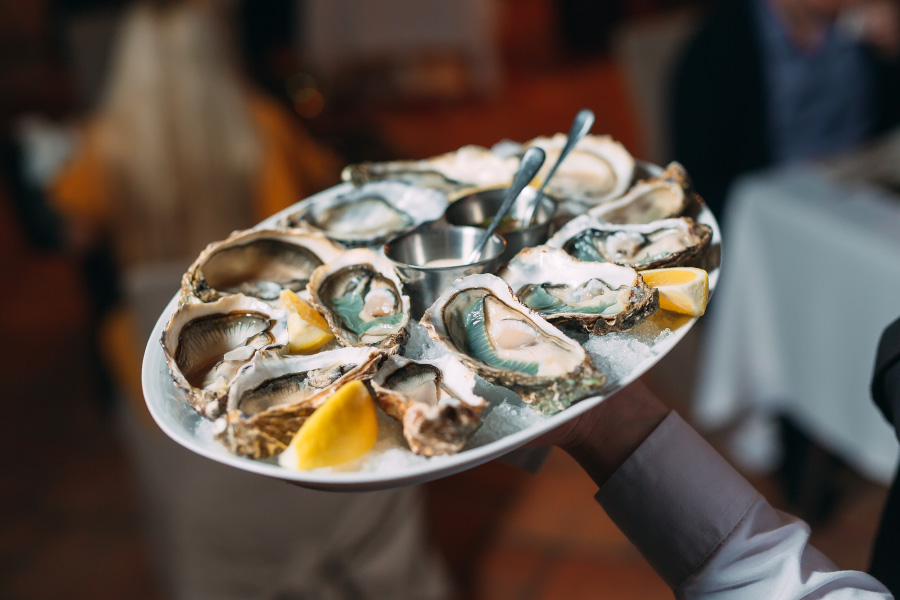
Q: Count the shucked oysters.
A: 12